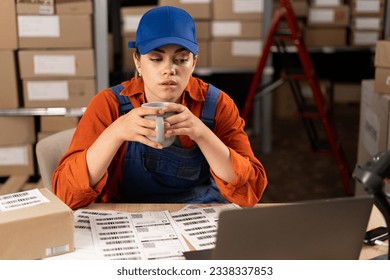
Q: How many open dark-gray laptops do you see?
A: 1